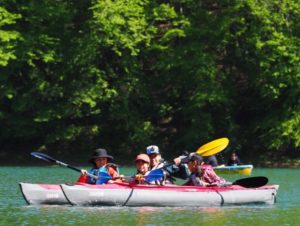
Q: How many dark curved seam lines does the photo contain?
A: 4